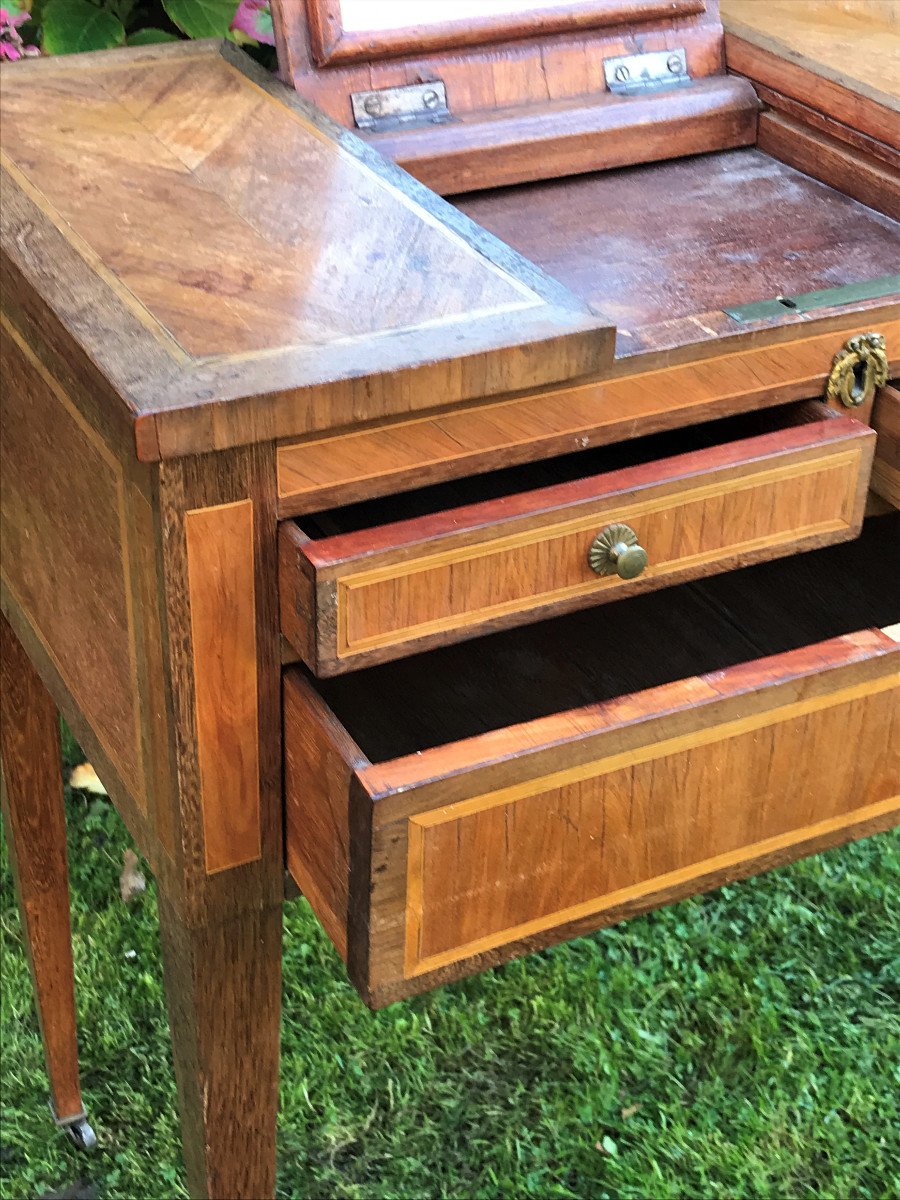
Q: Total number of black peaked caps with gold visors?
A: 0